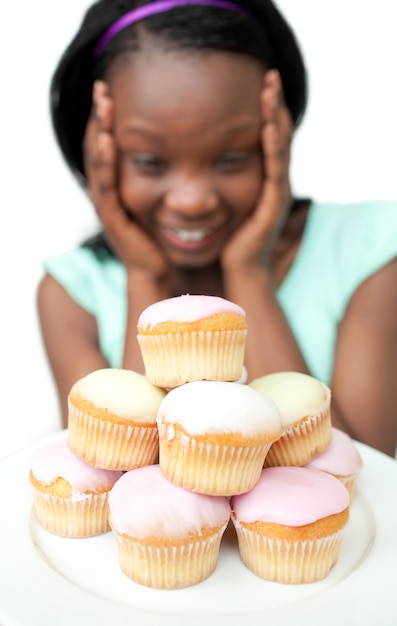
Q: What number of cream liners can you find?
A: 8